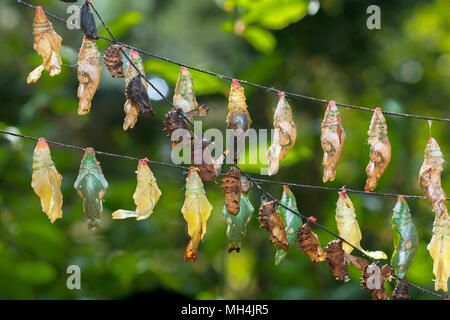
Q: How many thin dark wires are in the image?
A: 3